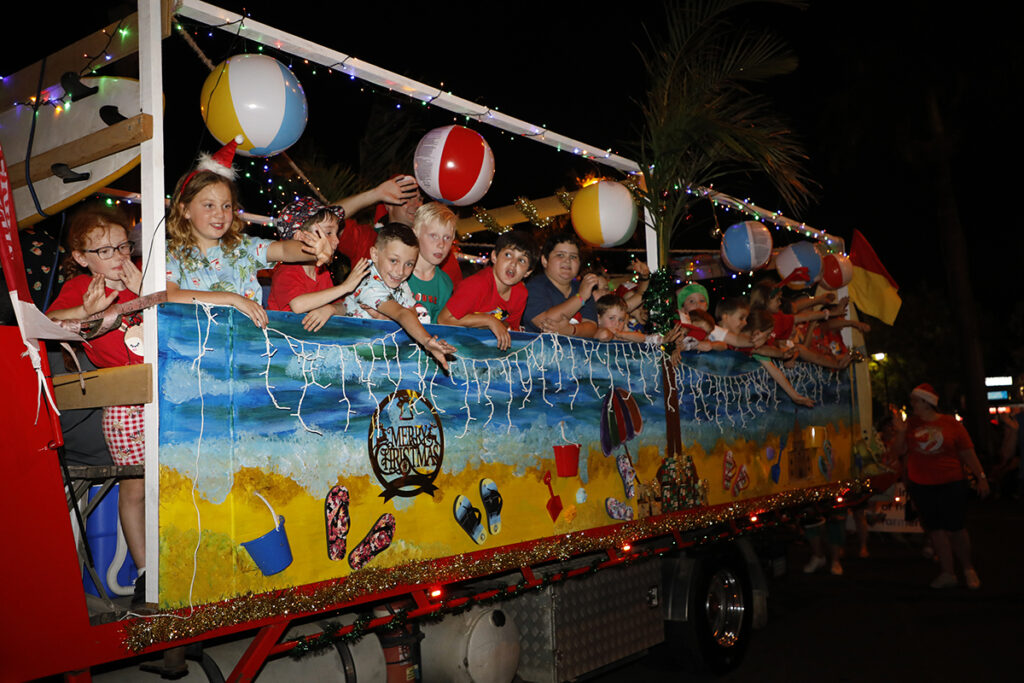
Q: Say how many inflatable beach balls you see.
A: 6